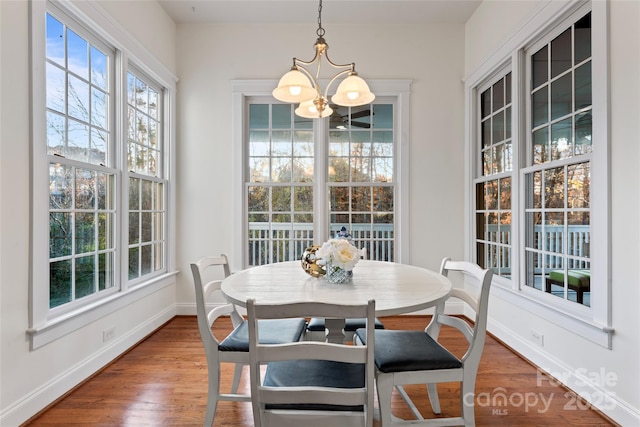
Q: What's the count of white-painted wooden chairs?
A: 4